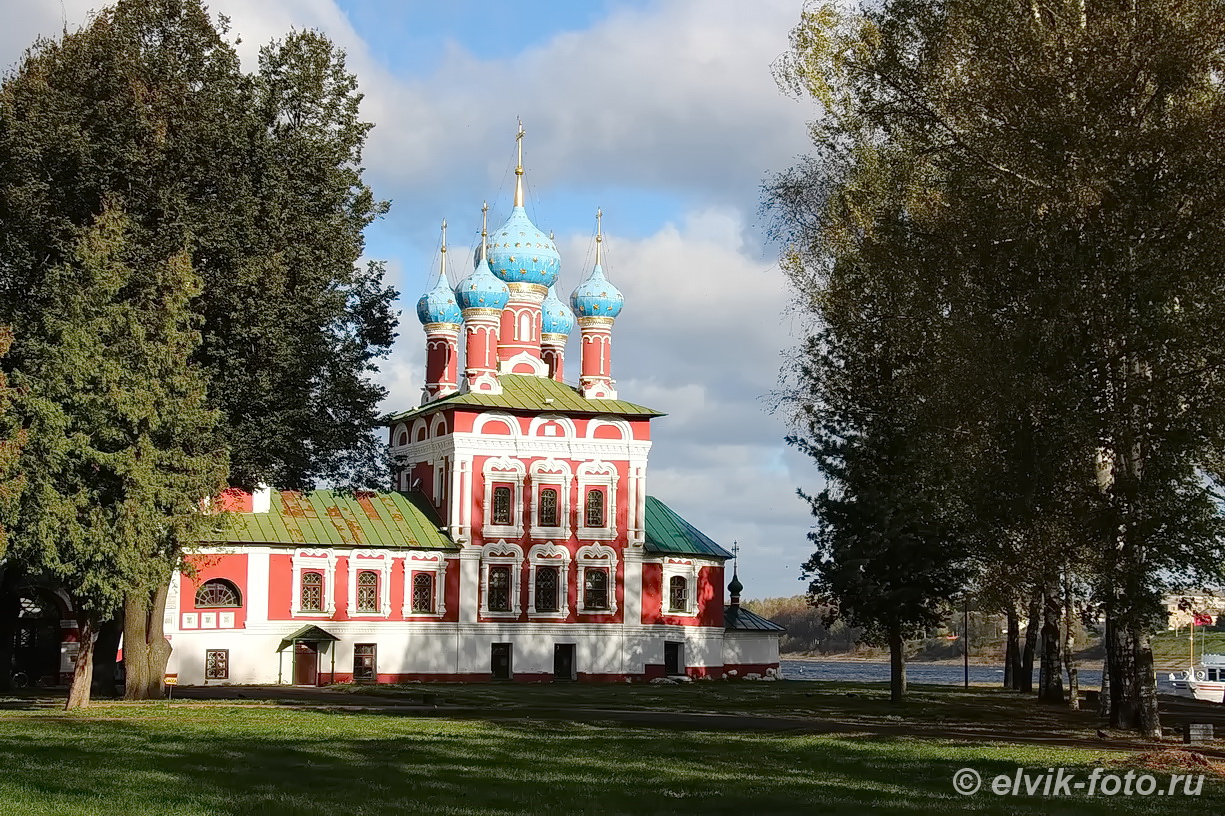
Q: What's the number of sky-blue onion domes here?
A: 5